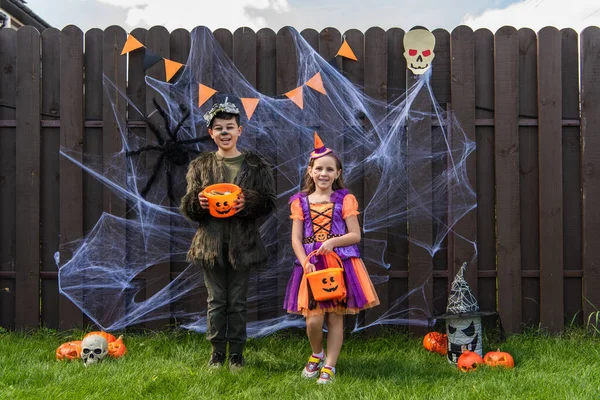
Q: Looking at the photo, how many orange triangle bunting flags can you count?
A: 7